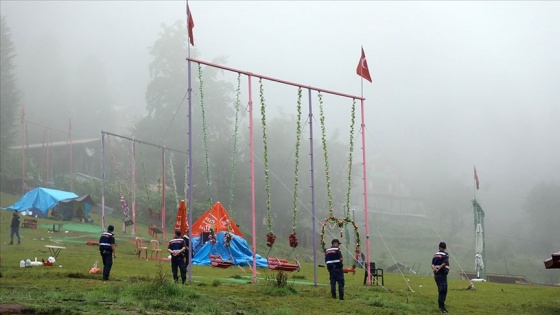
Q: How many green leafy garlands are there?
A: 6